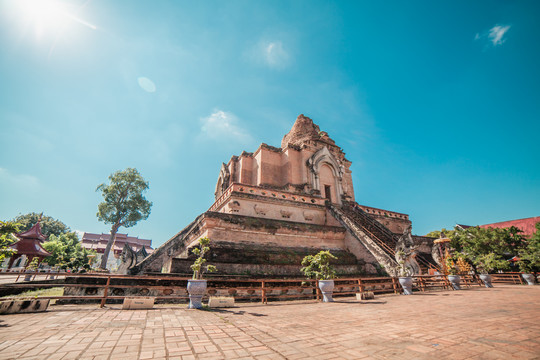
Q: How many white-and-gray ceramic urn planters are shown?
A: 6